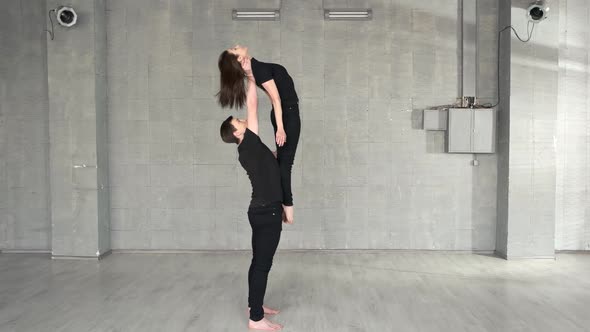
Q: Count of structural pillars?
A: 2